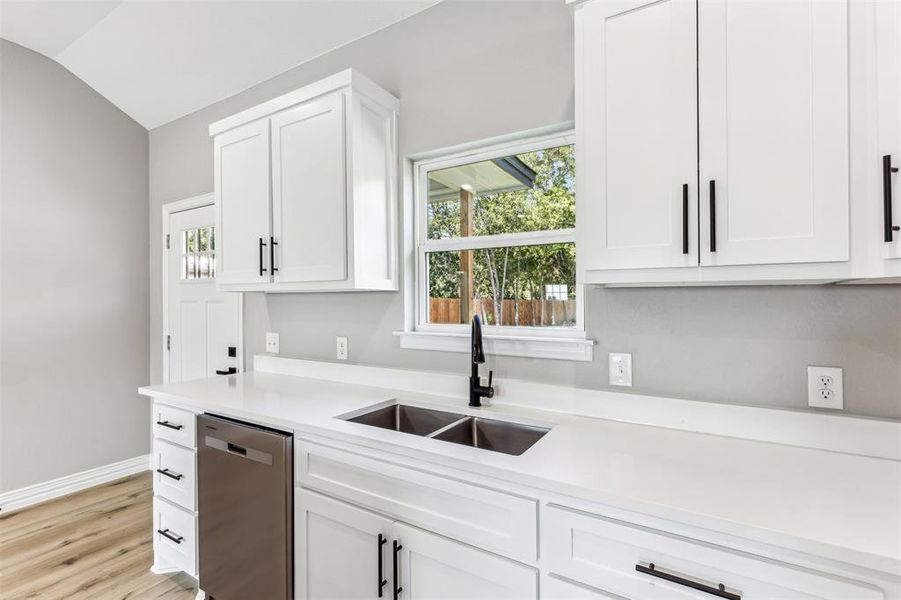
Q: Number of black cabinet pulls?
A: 11